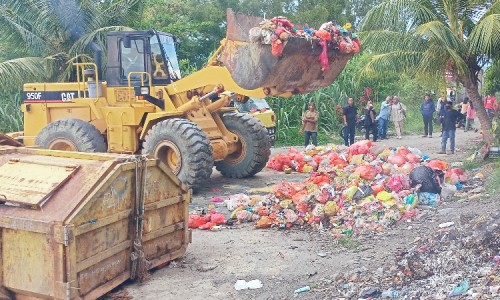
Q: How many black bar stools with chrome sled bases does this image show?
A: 0